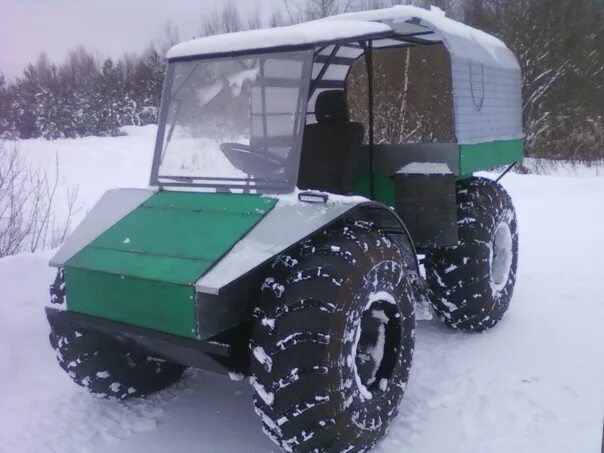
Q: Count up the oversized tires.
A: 3